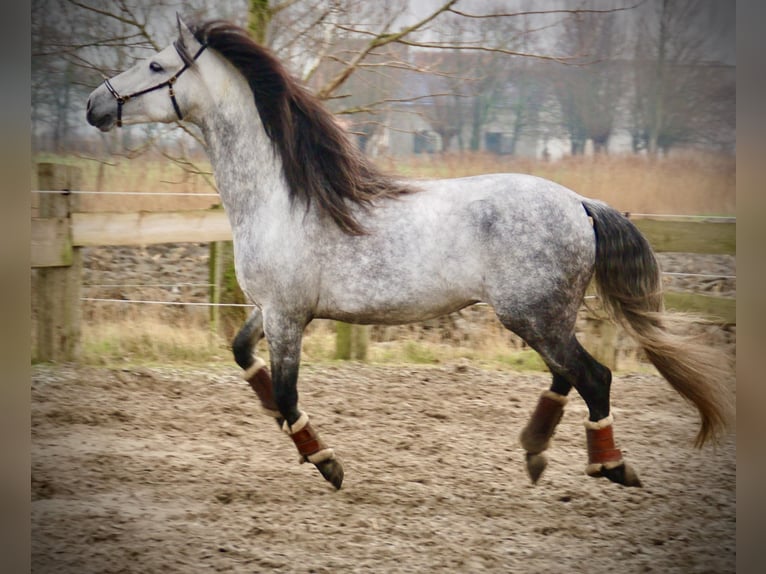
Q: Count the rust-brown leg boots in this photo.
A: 4